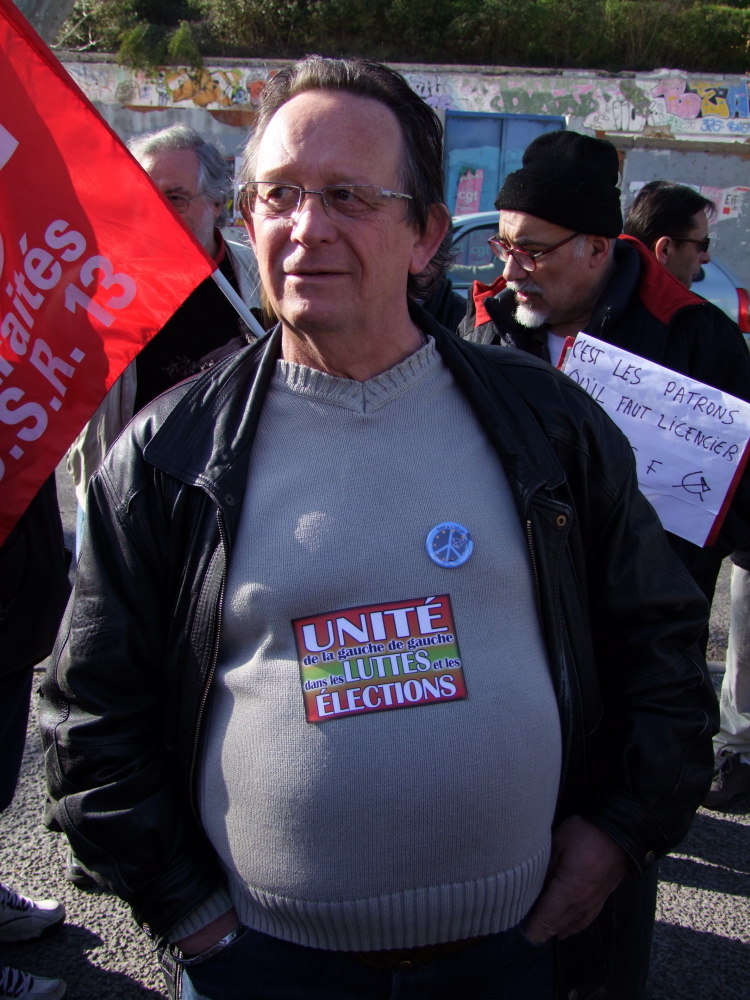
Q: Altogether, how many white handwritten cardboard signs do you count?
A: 1